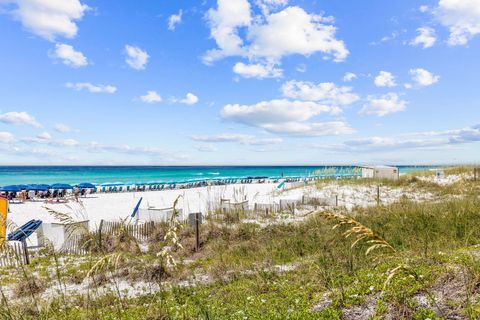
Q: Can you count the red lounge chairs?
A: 0